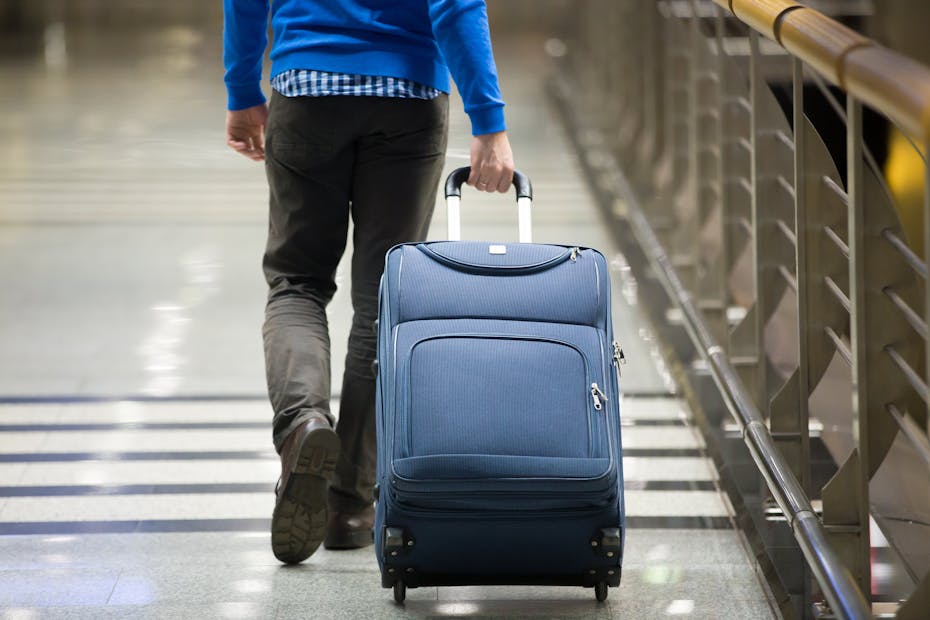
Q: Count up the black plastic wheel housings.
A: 2